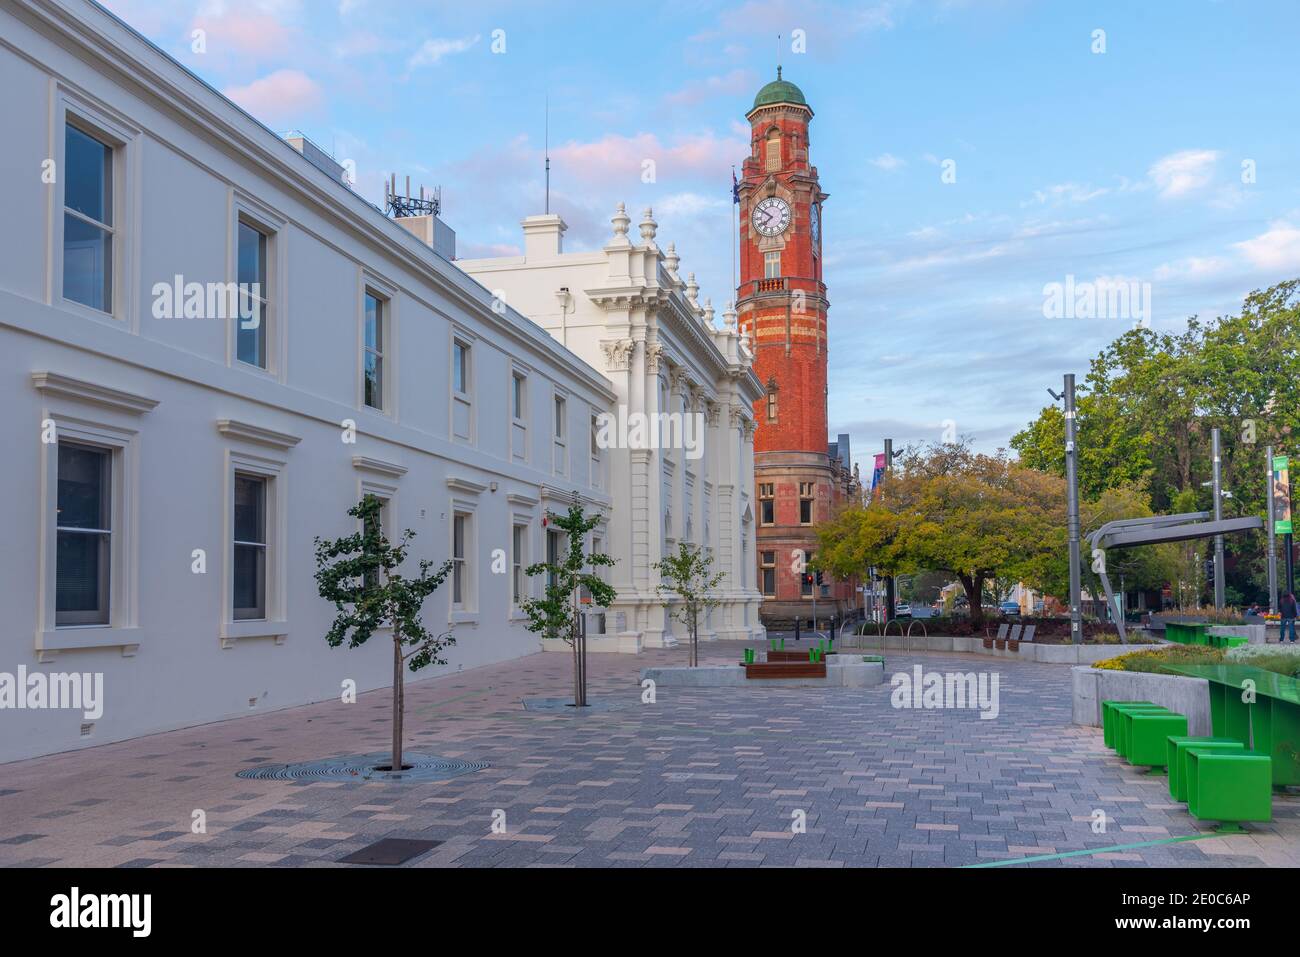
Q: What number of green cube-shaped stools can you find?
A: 5